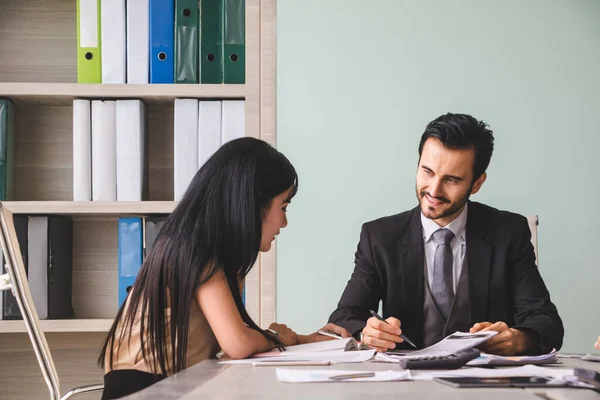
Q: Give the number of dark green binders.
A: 4